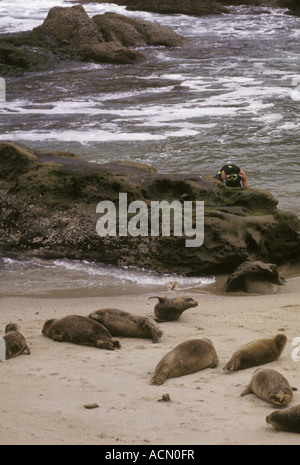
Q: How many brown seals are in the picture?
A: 8